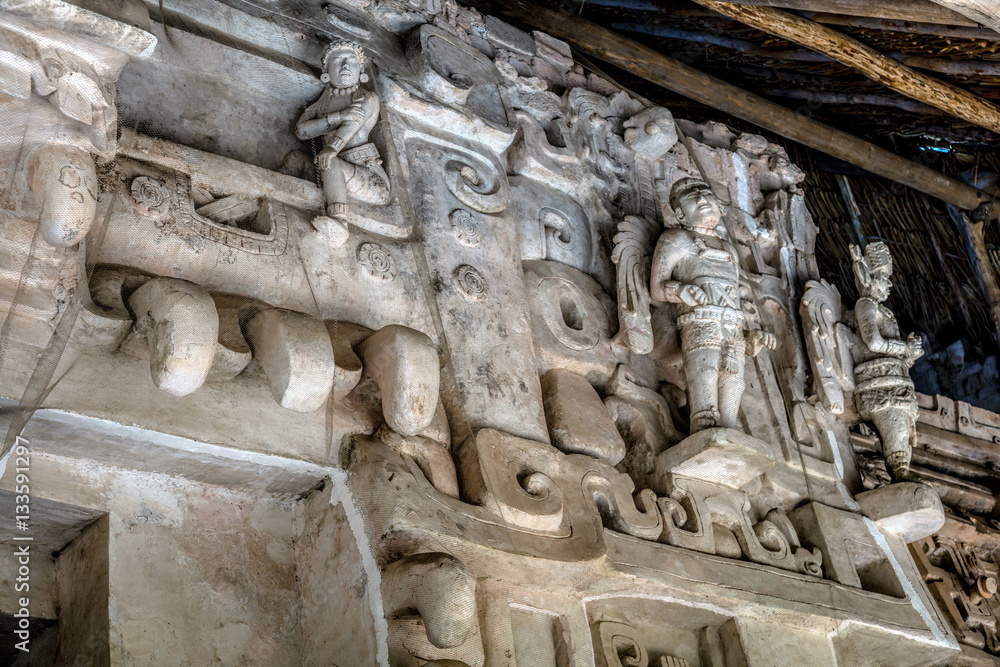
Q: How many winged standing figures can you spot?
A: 2